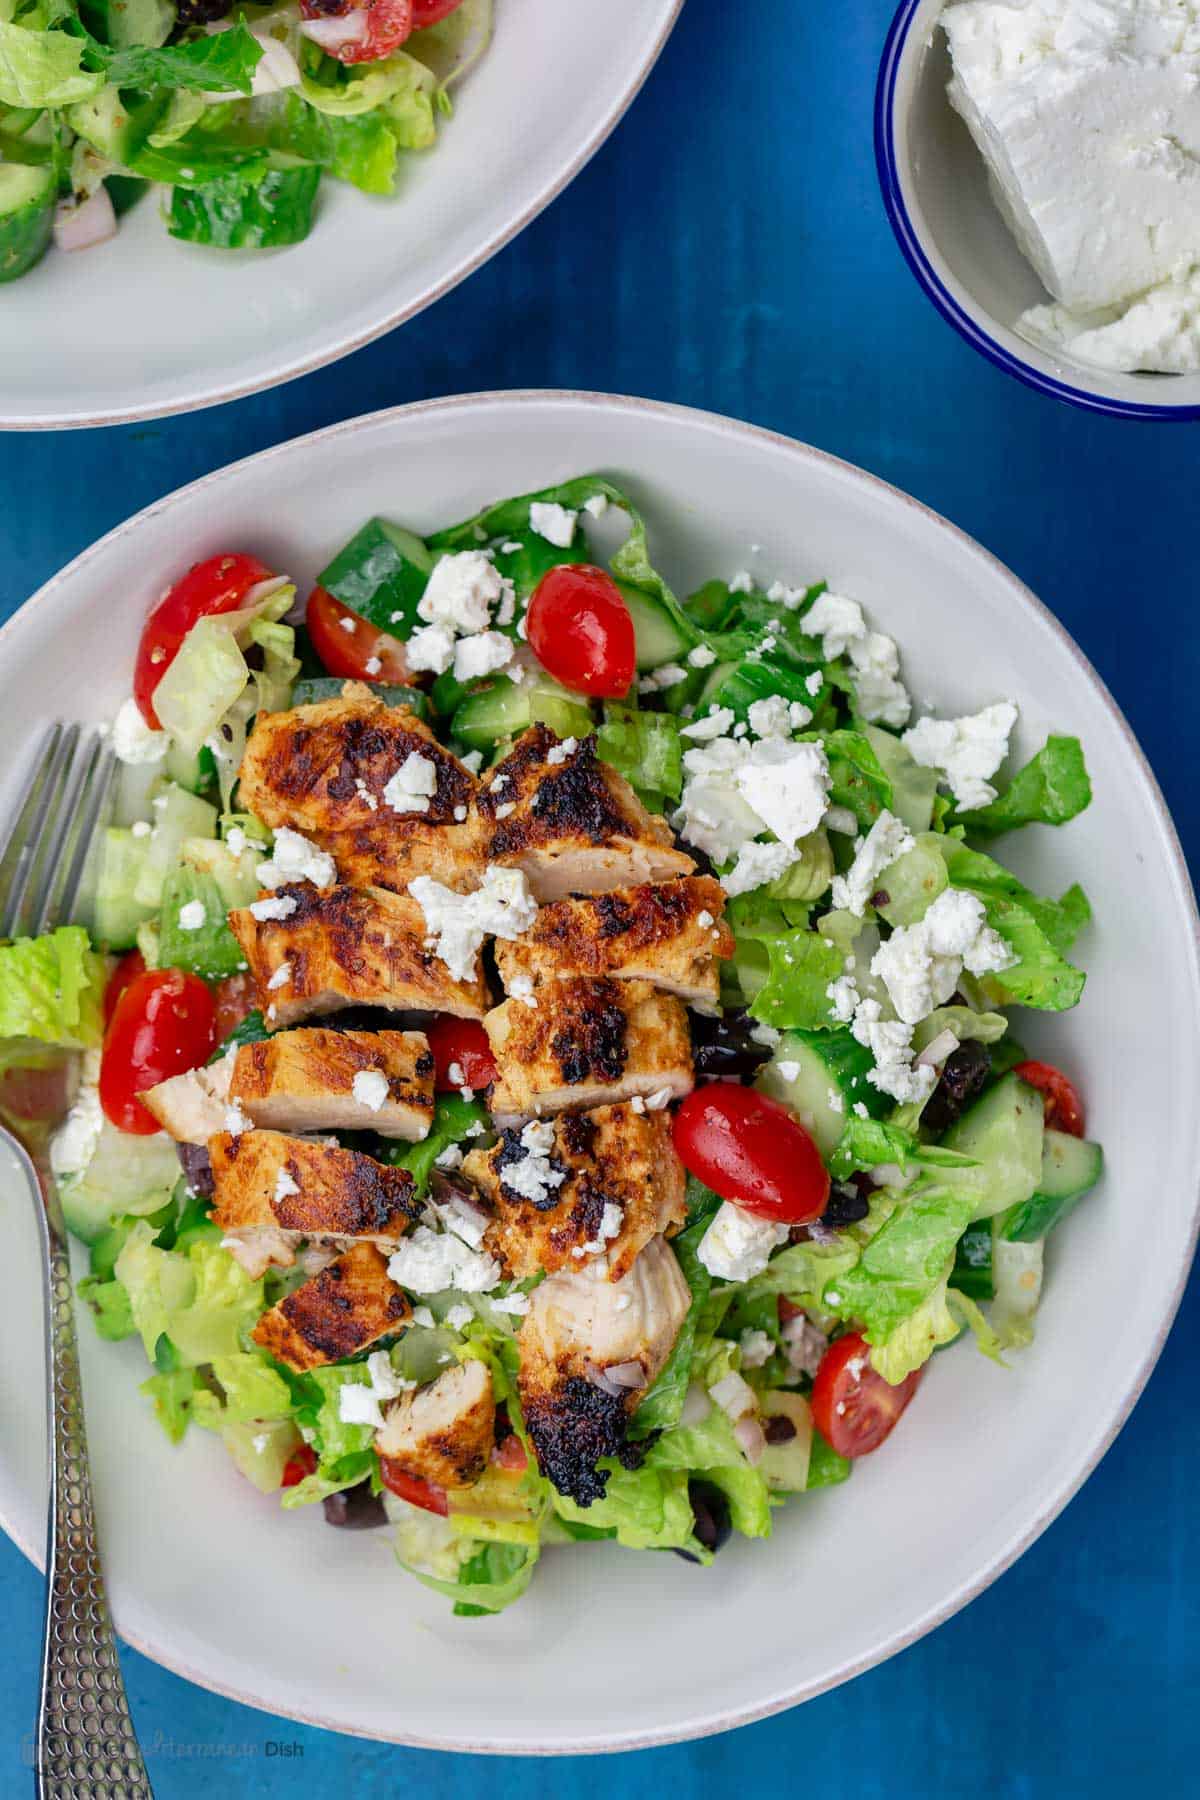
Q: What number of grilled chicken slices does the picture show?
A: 11